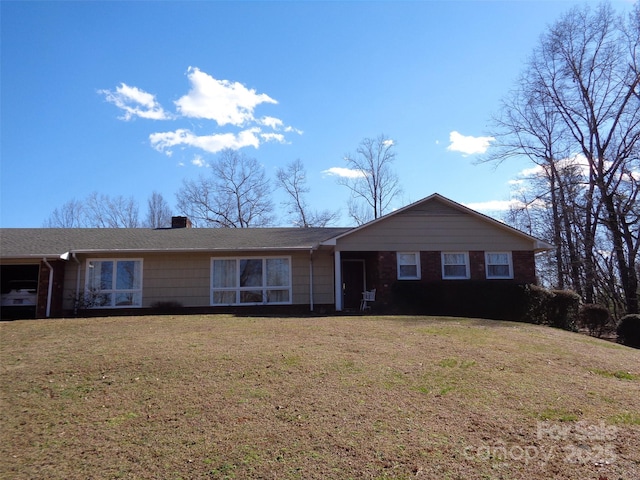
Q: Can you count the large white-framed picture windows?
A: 2